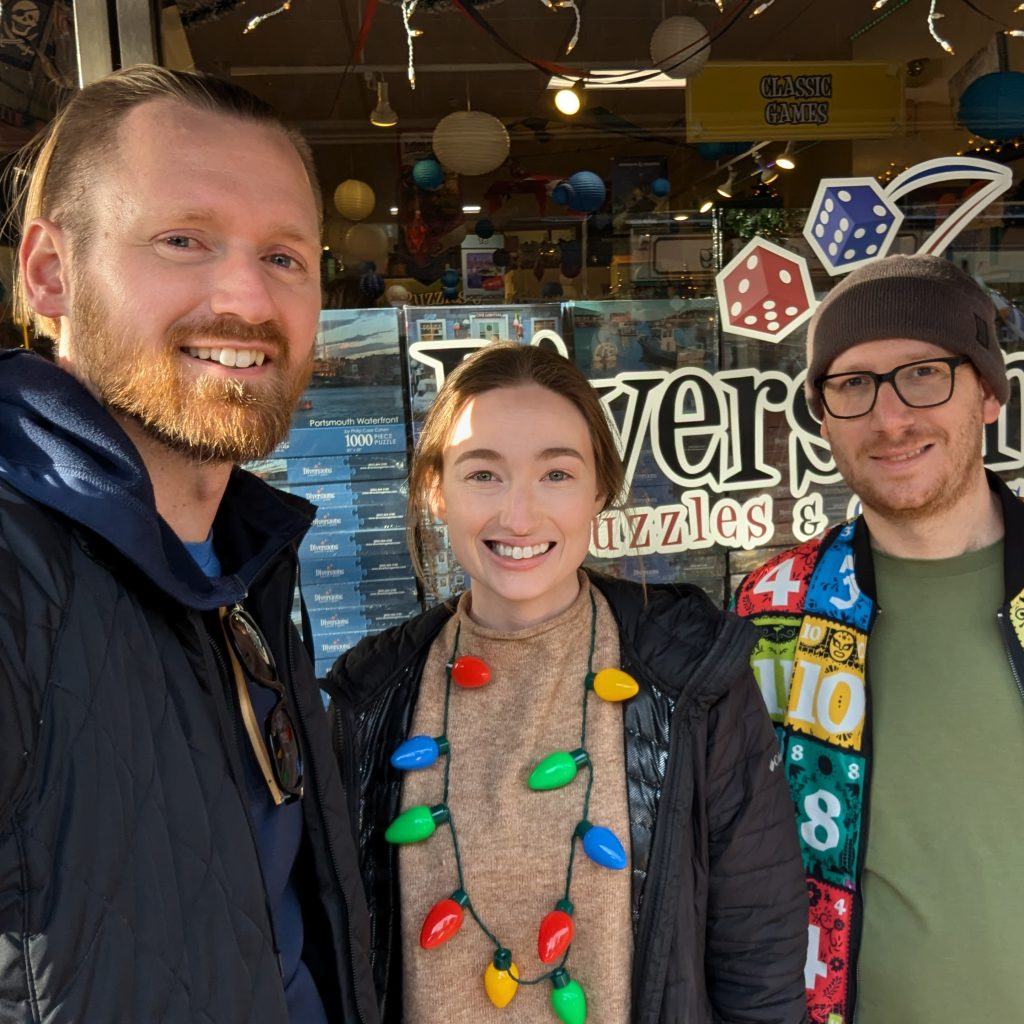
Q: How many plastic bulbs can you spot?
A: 10